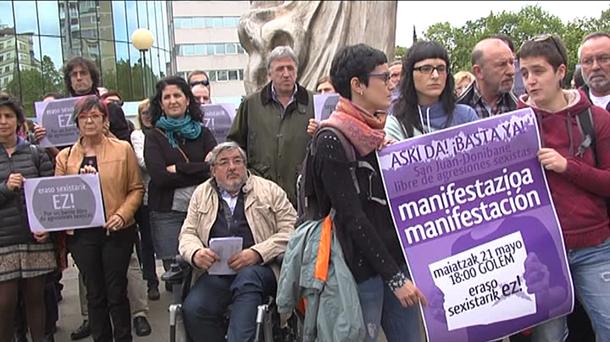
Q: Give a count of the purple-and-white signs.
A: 5